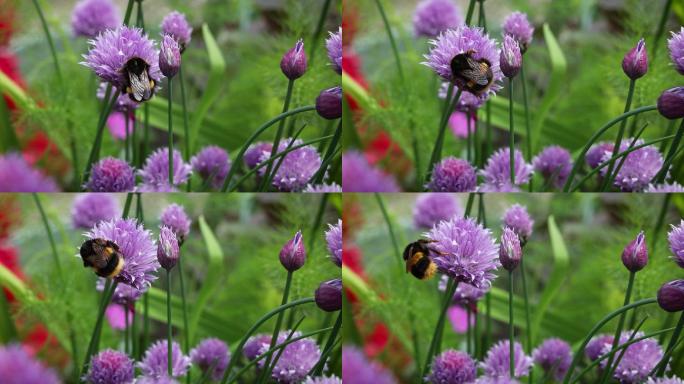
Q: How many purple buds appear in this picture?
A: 12